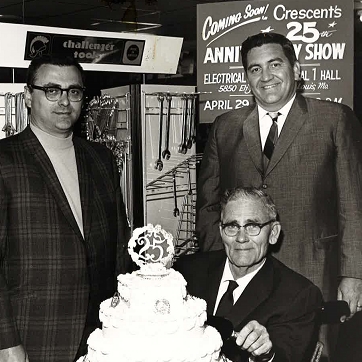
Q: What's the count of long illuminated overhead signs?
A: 1